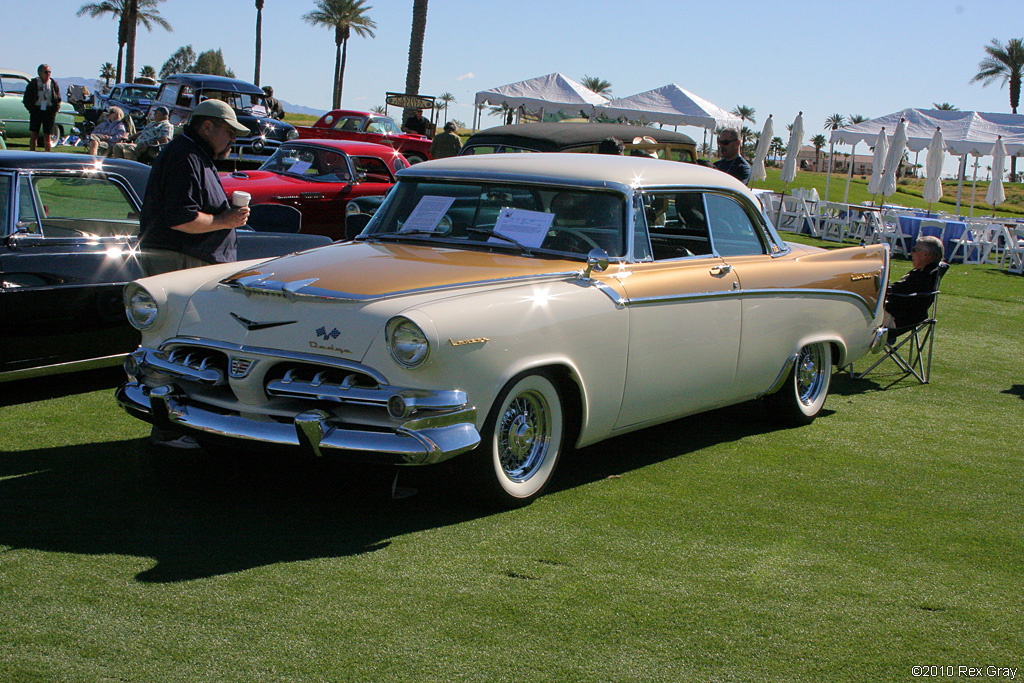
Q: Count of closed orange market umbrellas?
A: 0